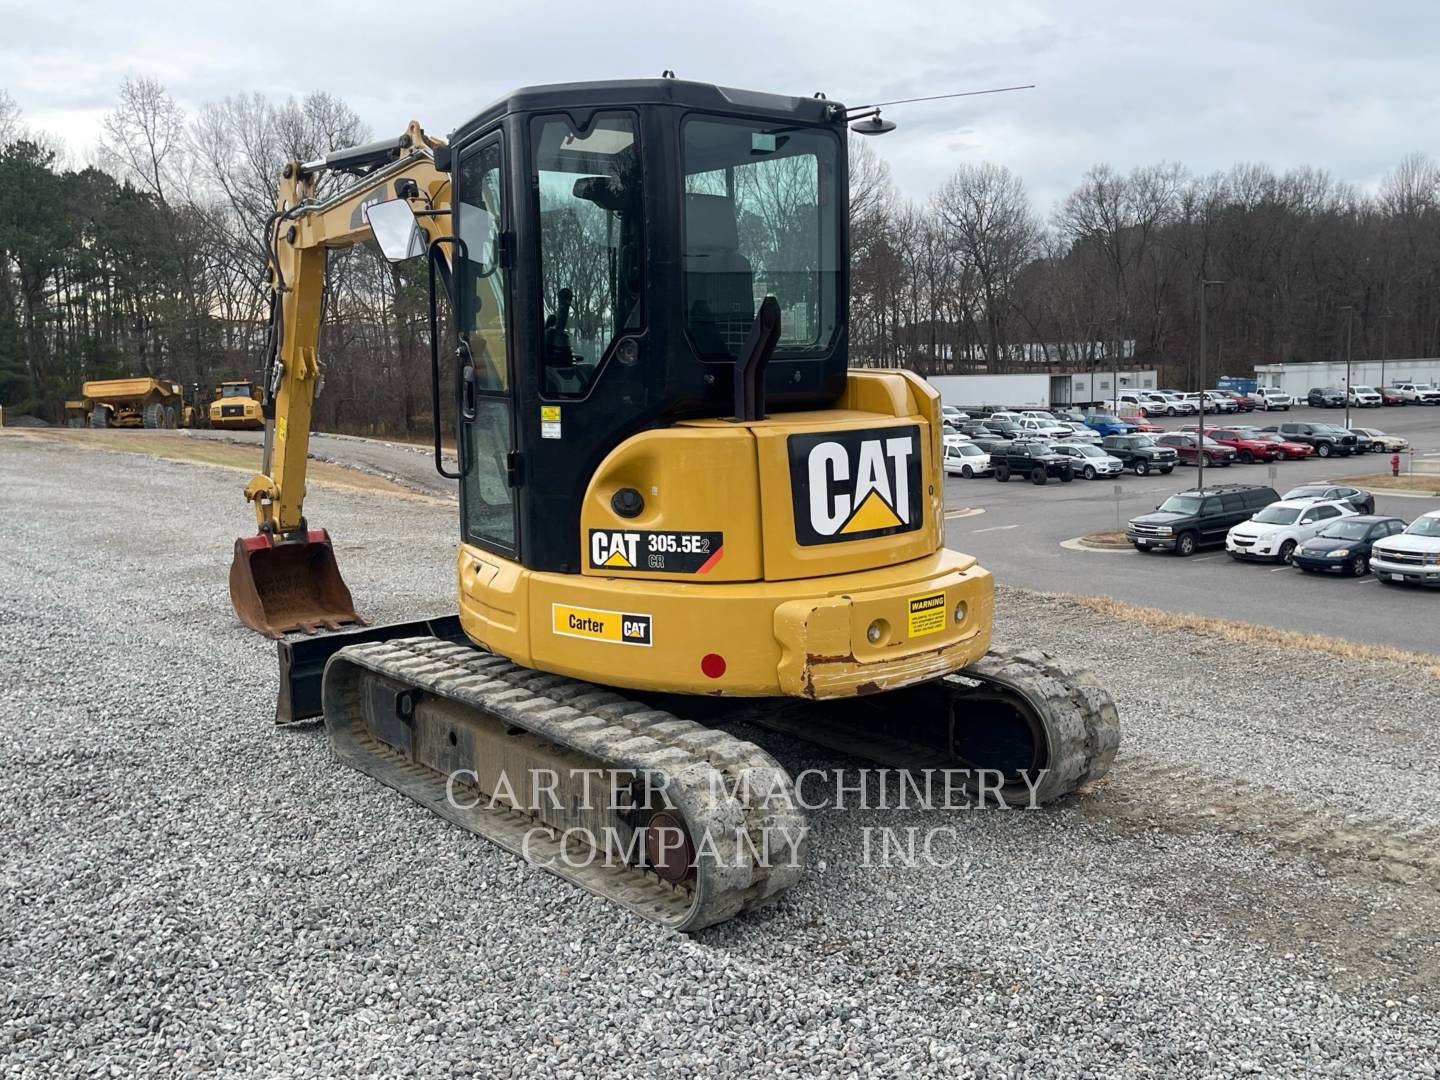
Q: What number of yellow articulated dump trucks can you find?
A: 2